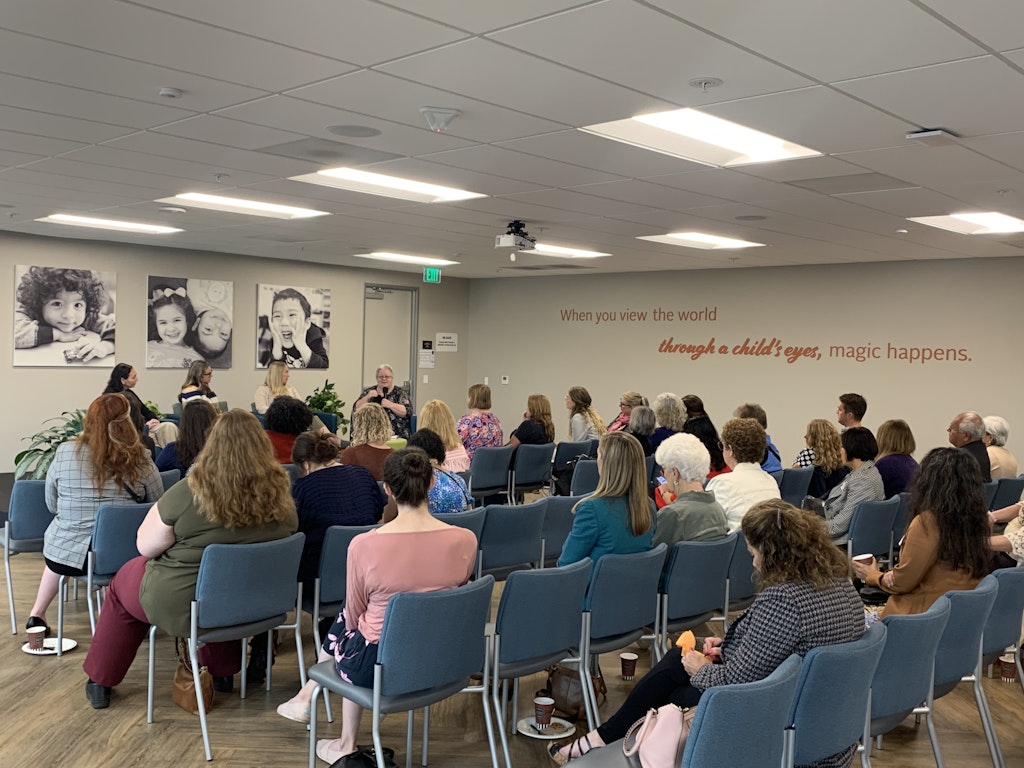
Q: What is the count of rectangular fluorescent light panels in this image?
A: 8